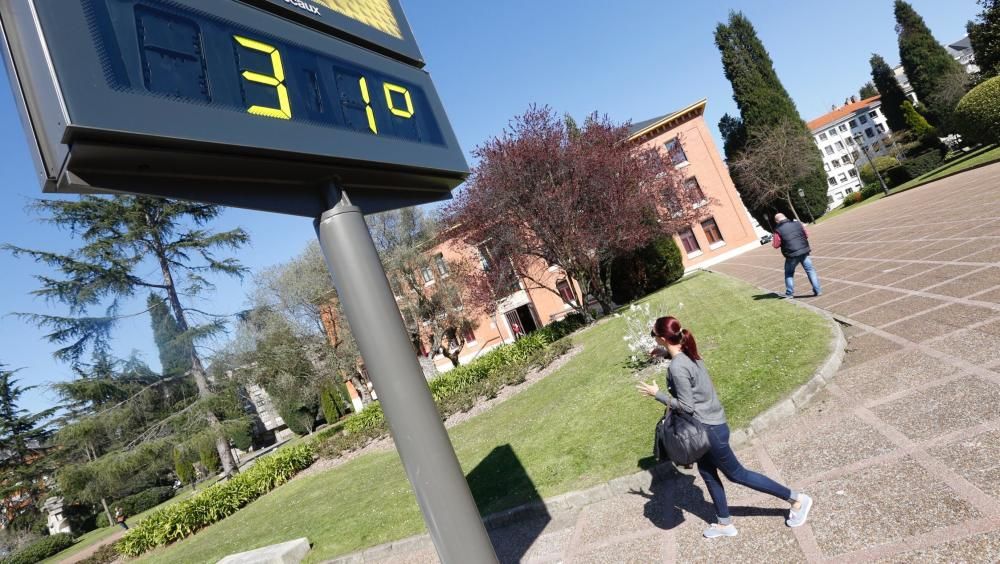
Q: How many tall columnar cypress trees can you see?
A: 3